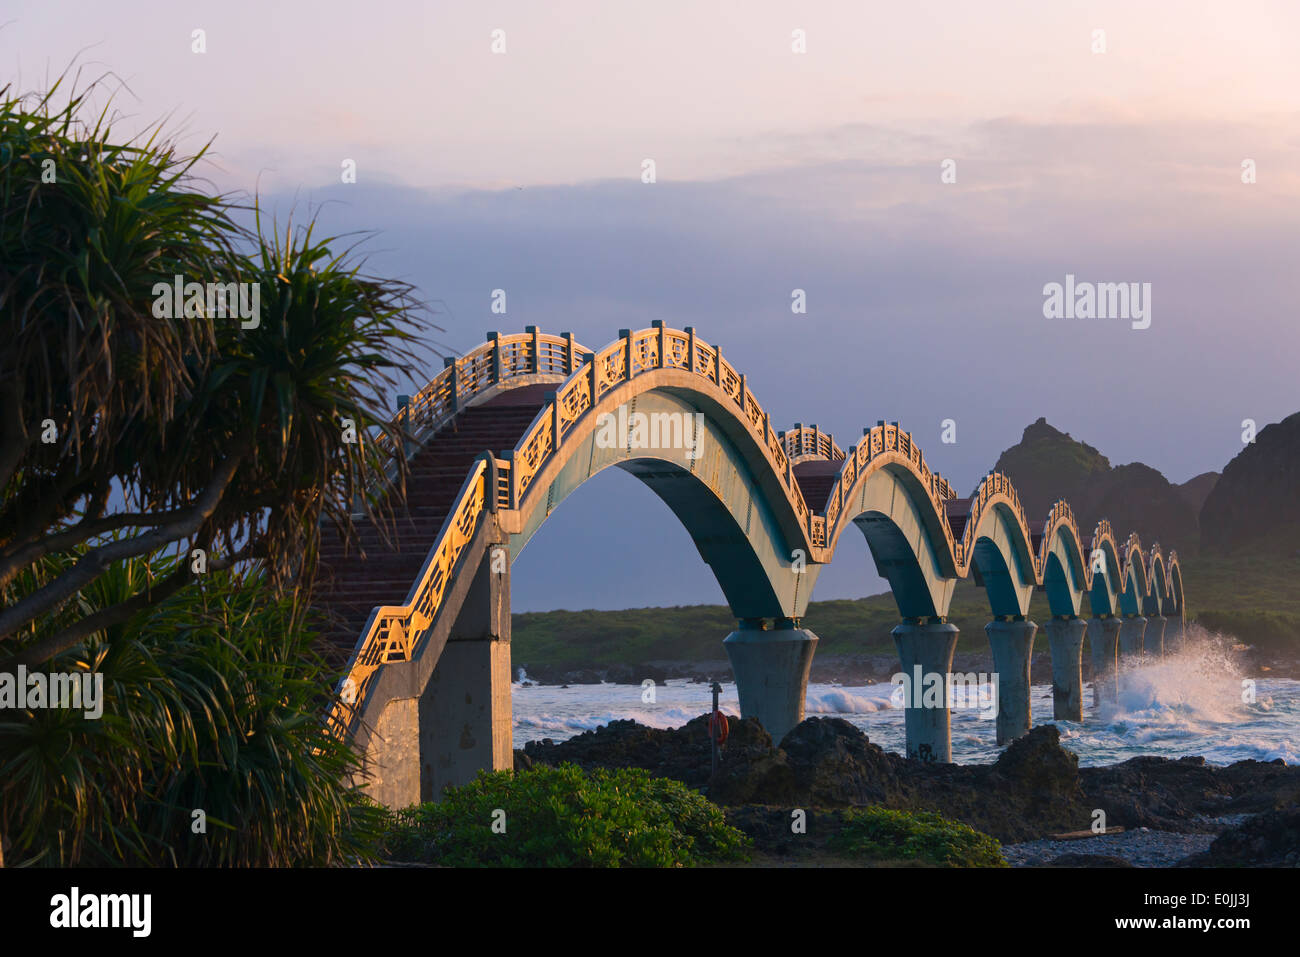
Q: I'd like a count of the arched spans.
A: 8